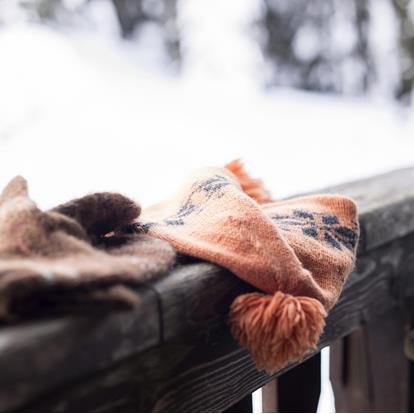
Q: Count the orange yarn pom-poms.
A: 2